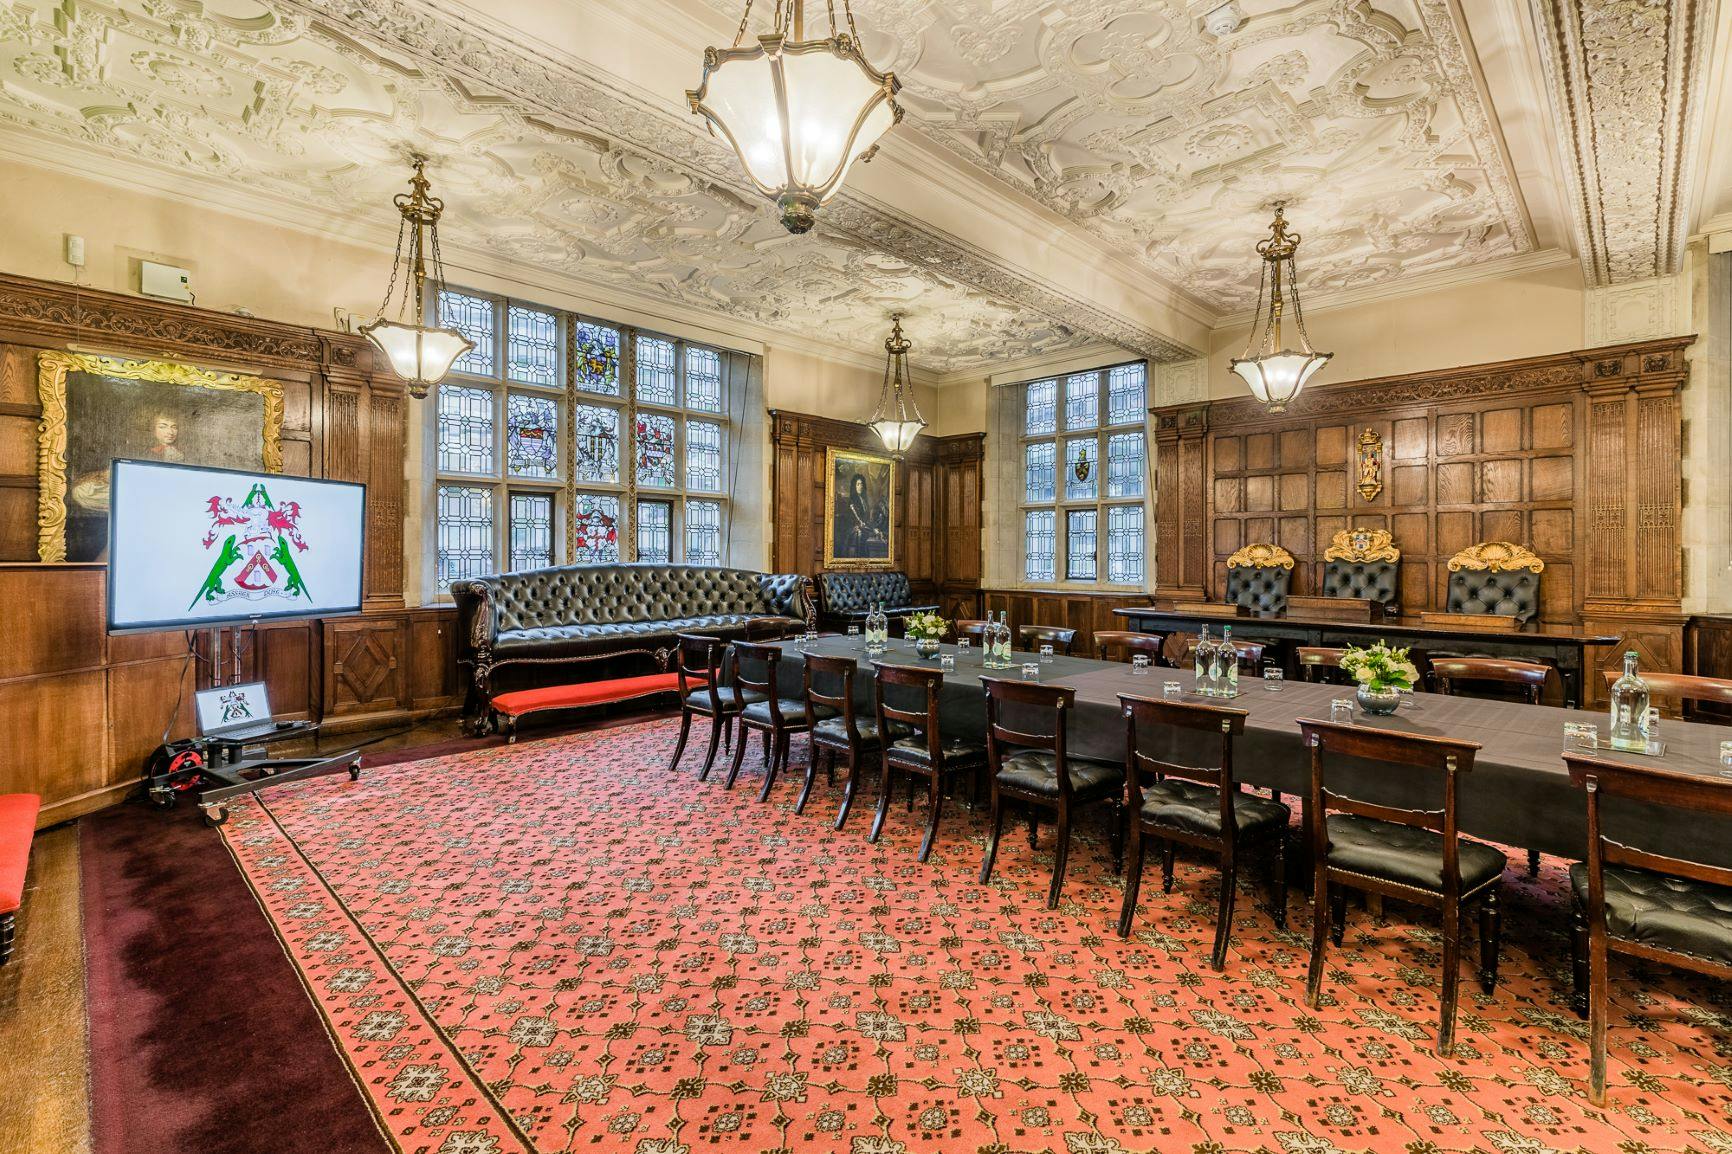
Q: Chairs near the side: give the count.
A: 8